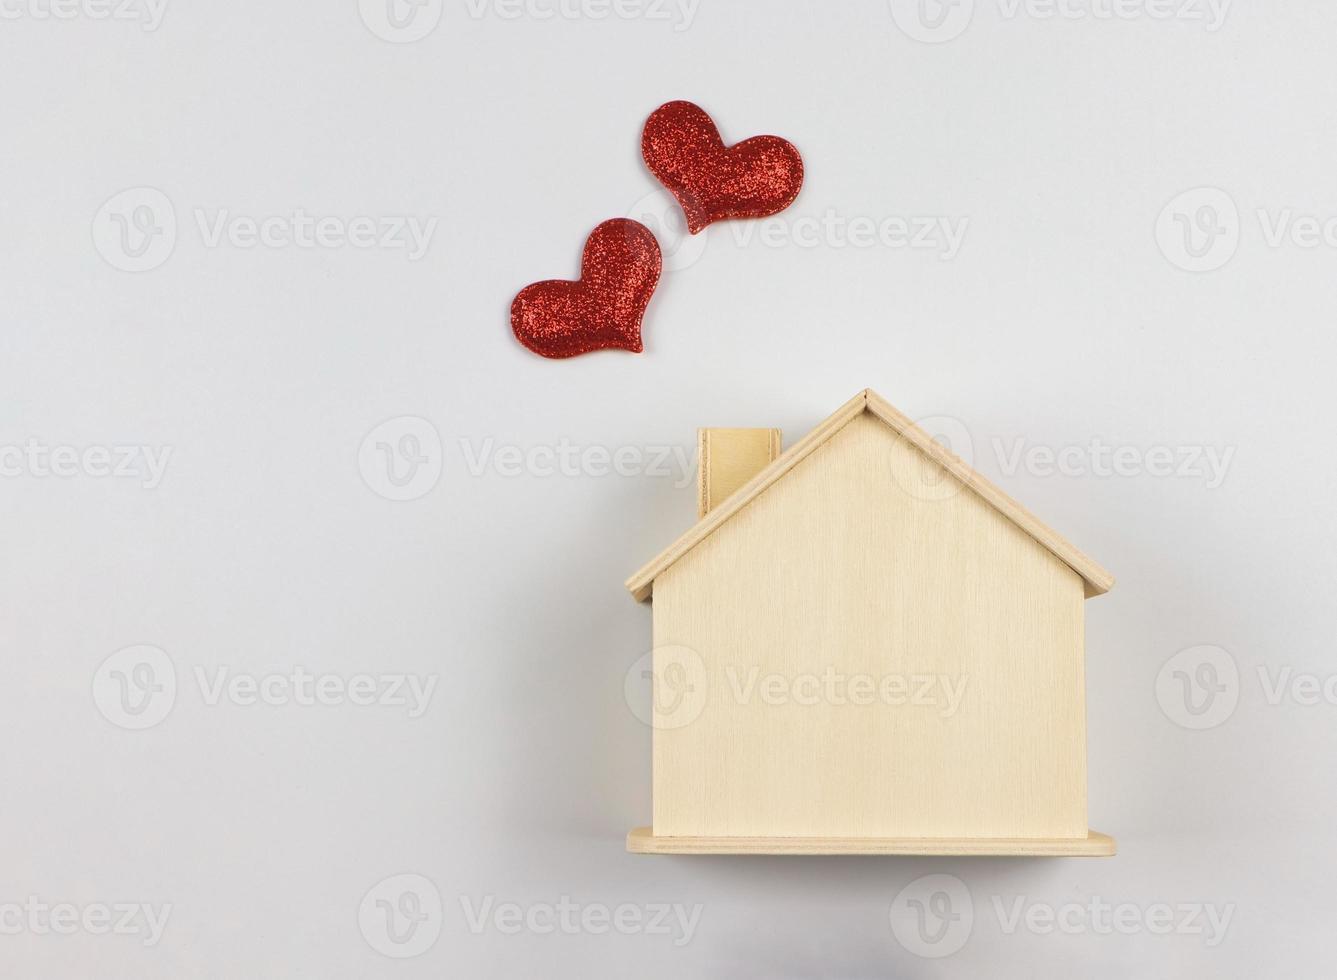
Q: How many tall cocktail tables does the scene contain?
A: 0